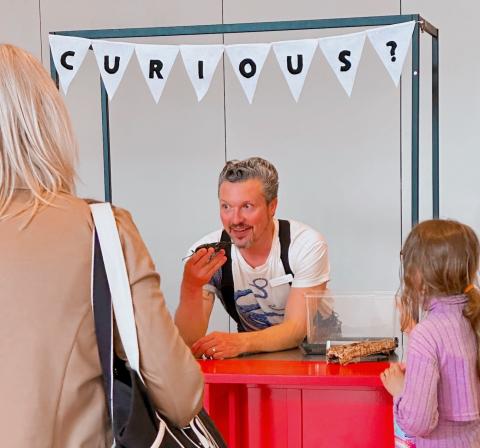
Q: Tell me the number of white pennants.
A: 8